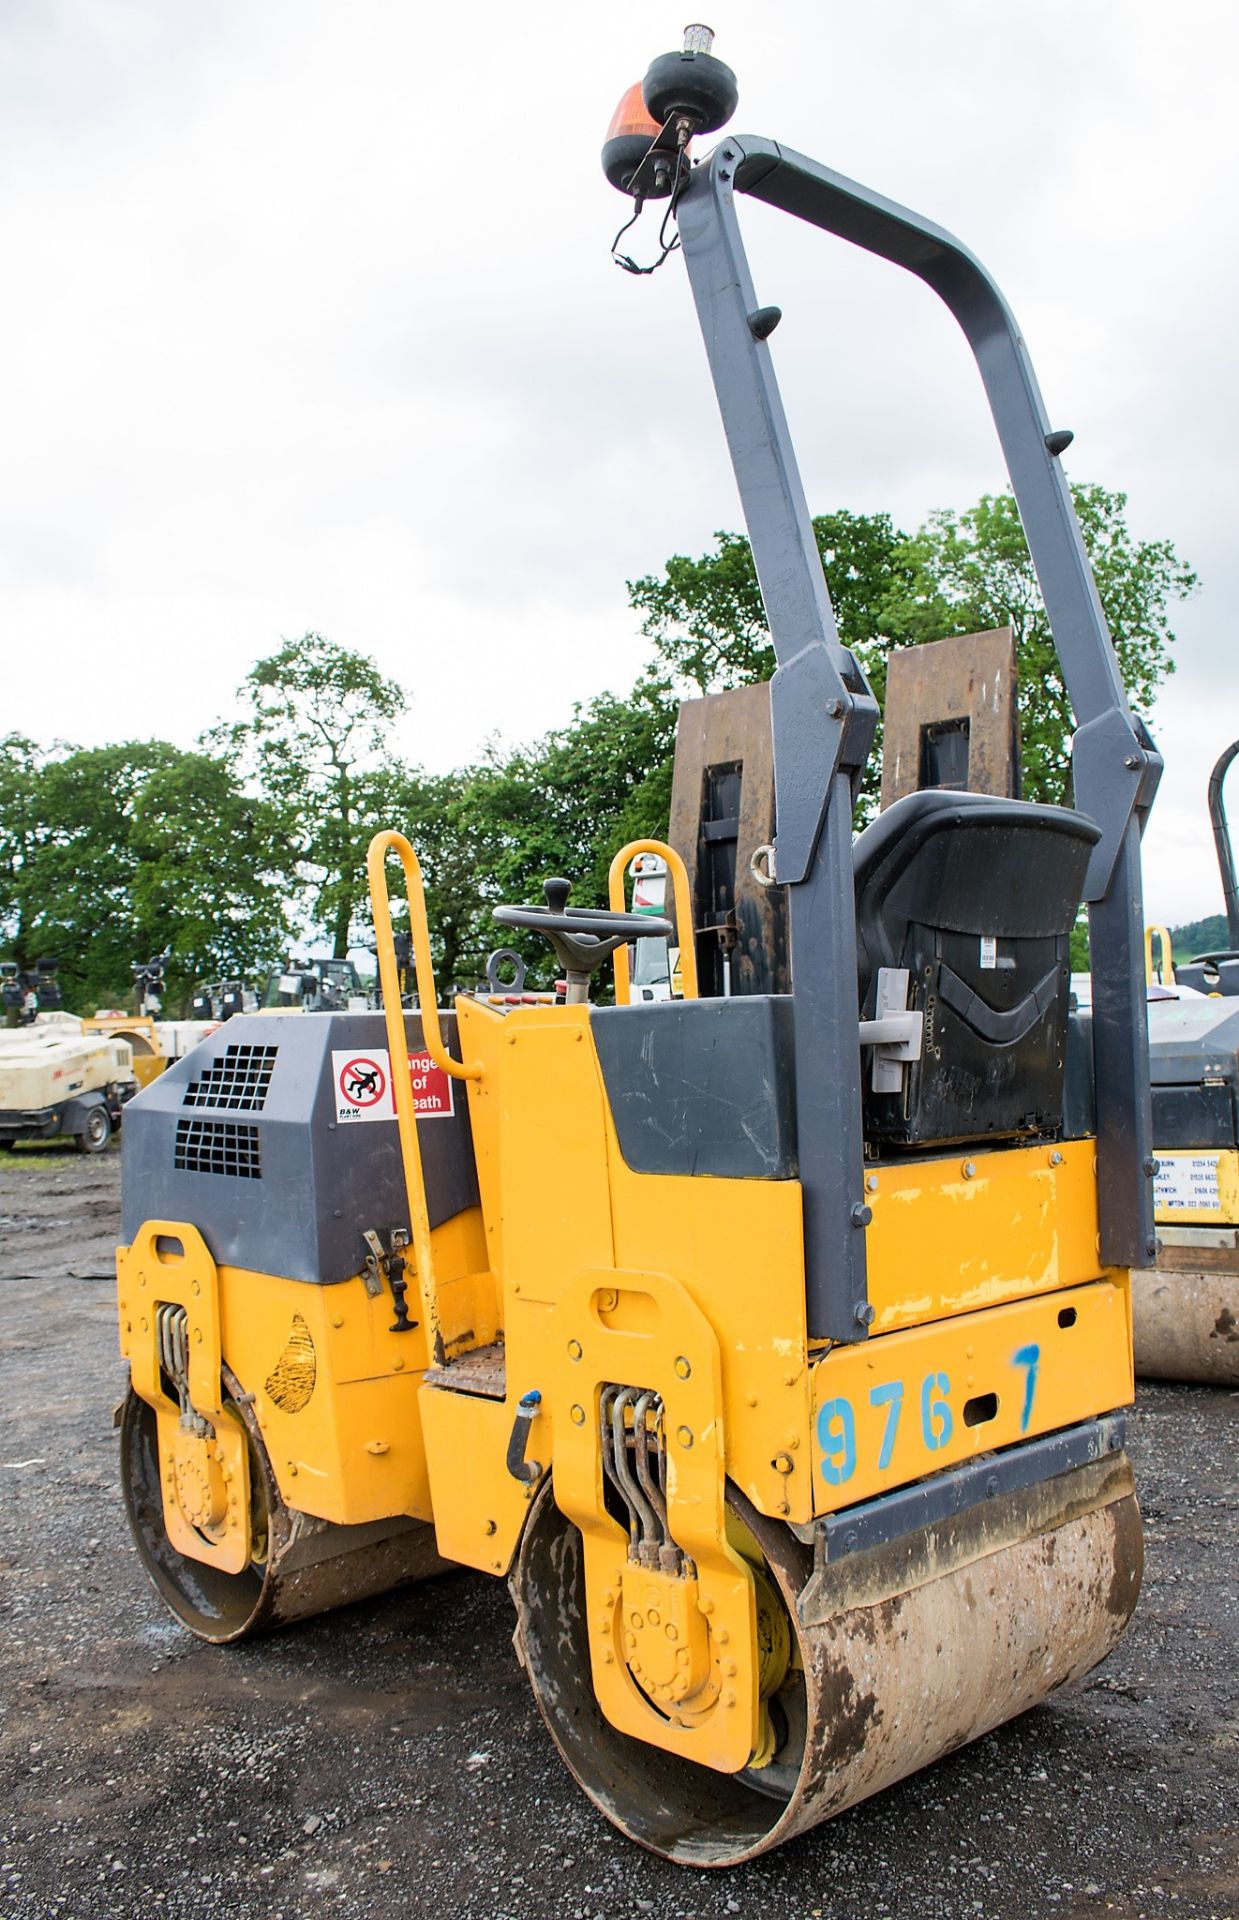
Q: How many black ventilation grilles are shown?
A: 2